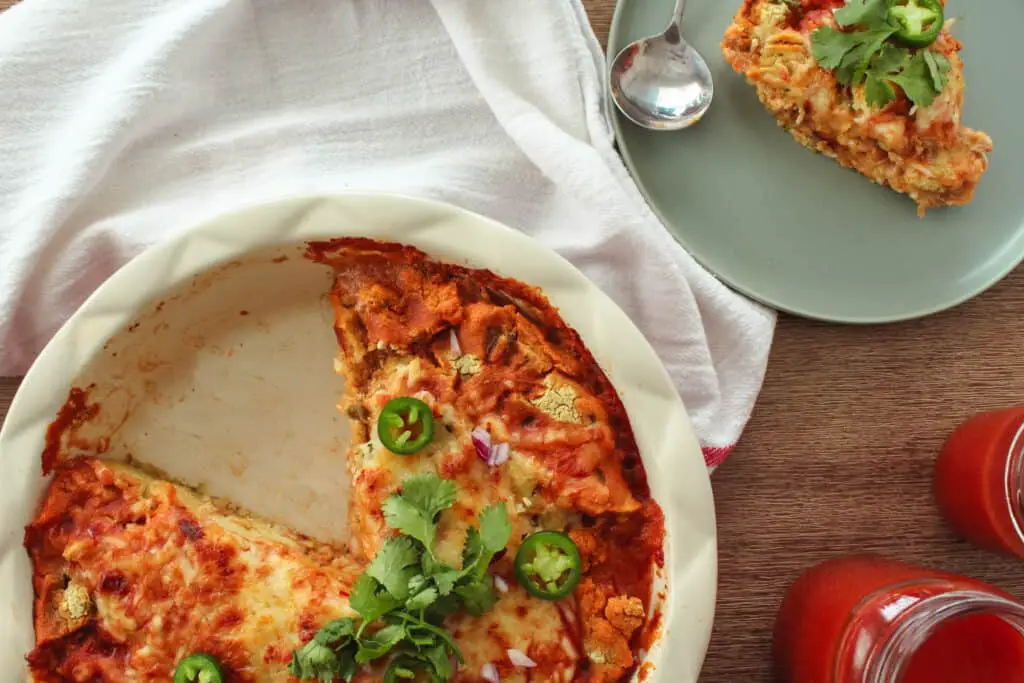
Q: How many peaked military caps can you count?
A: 0